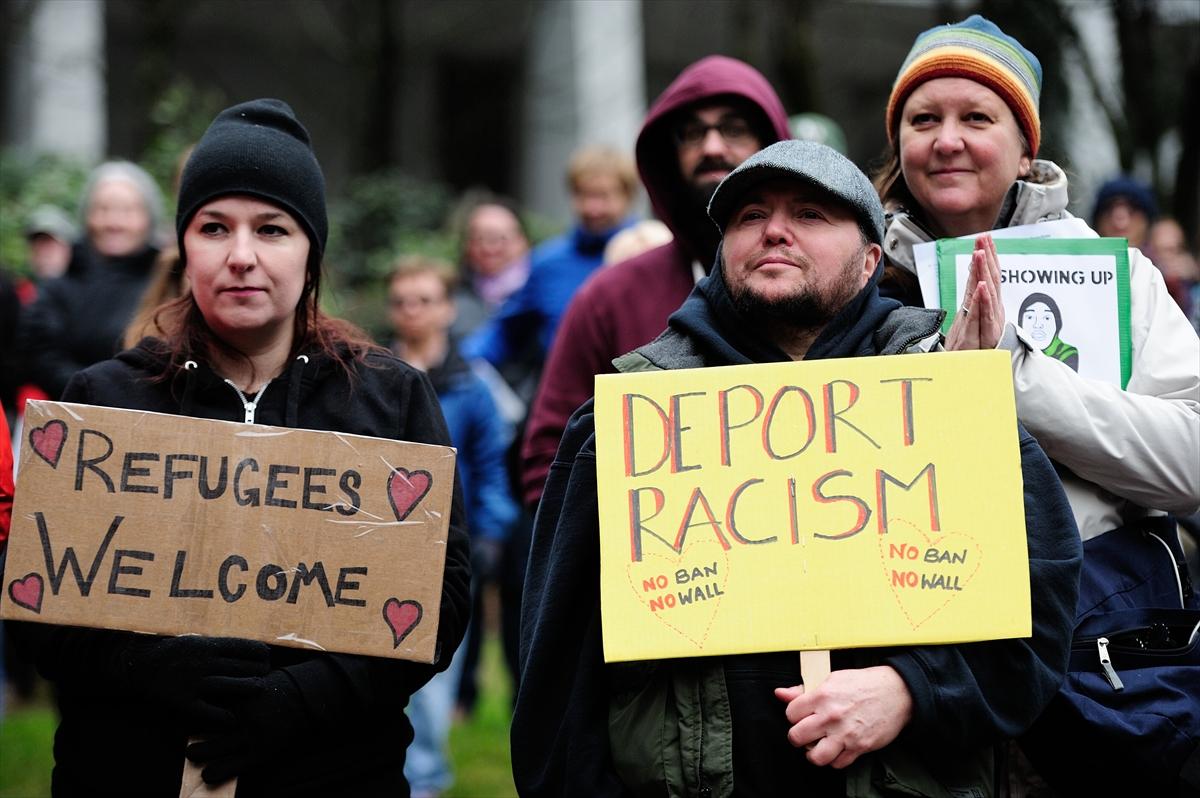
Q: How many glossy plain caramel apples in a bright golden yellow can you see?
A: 0